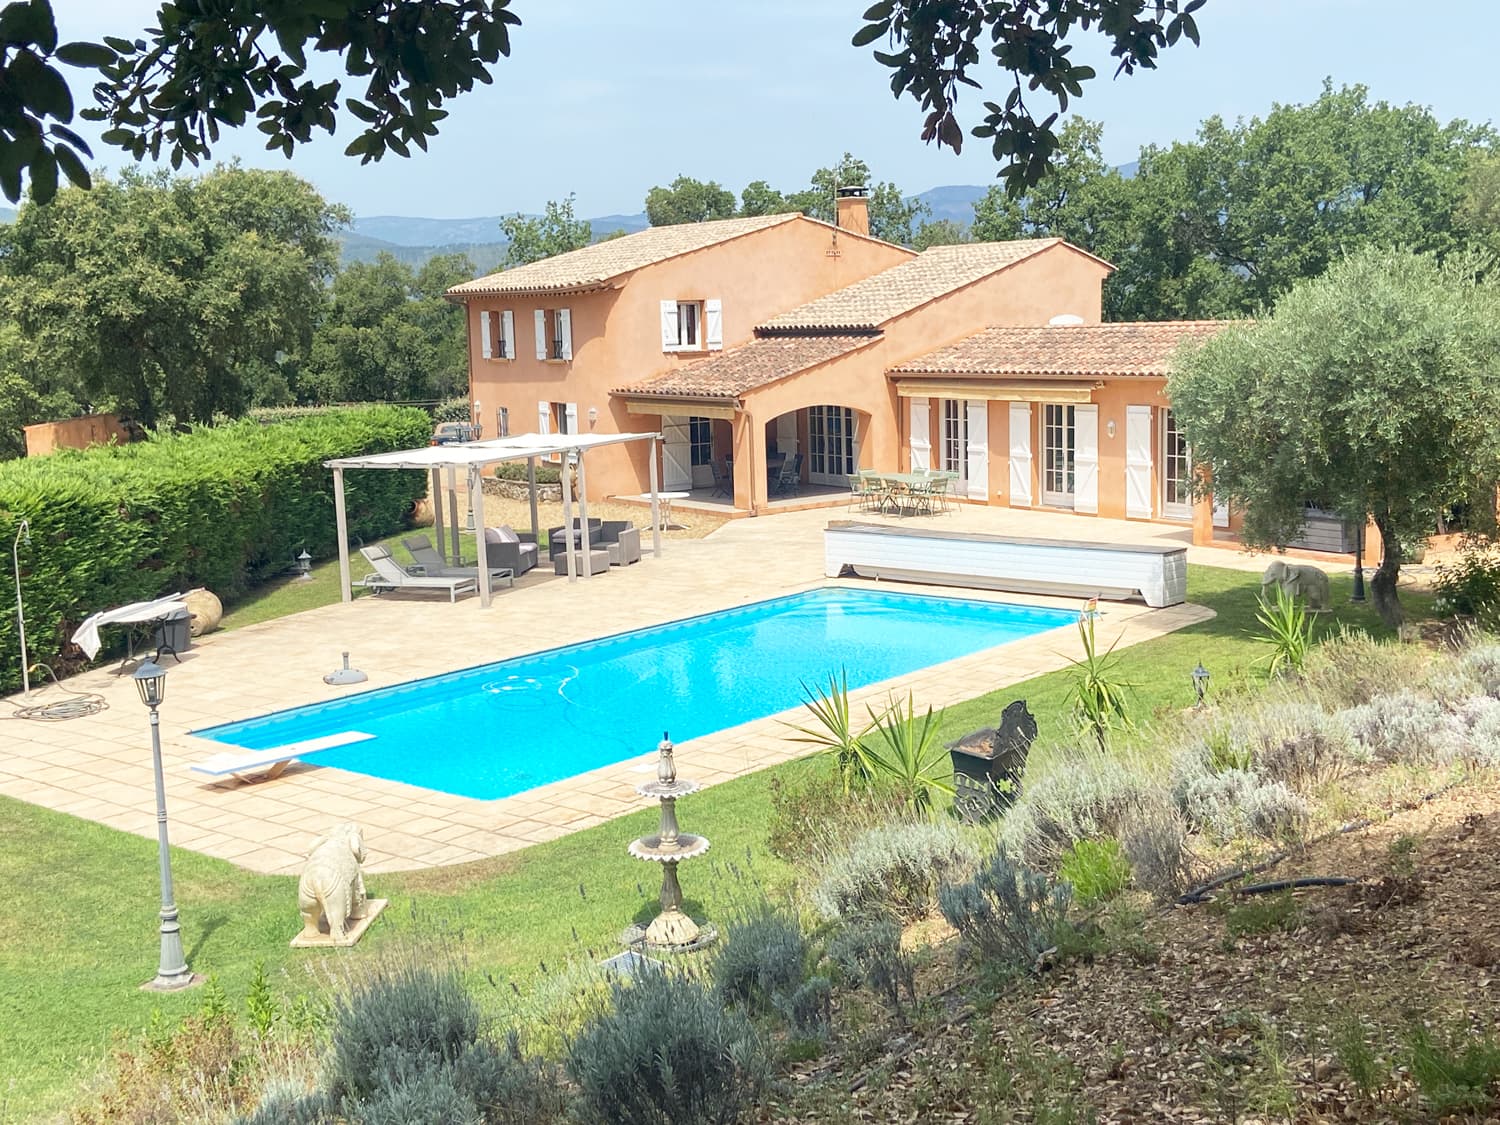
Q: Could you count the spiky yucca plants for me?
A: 4